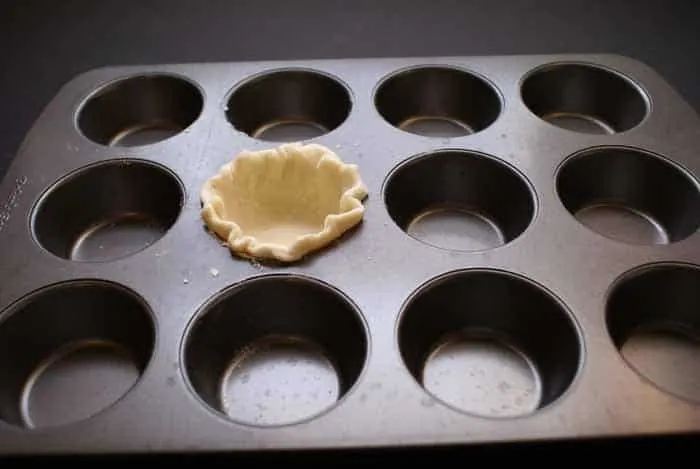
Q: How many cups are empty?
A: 11